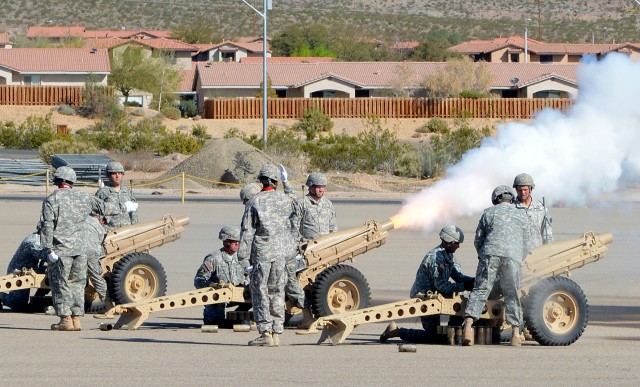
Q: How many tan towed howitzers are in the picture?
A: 3